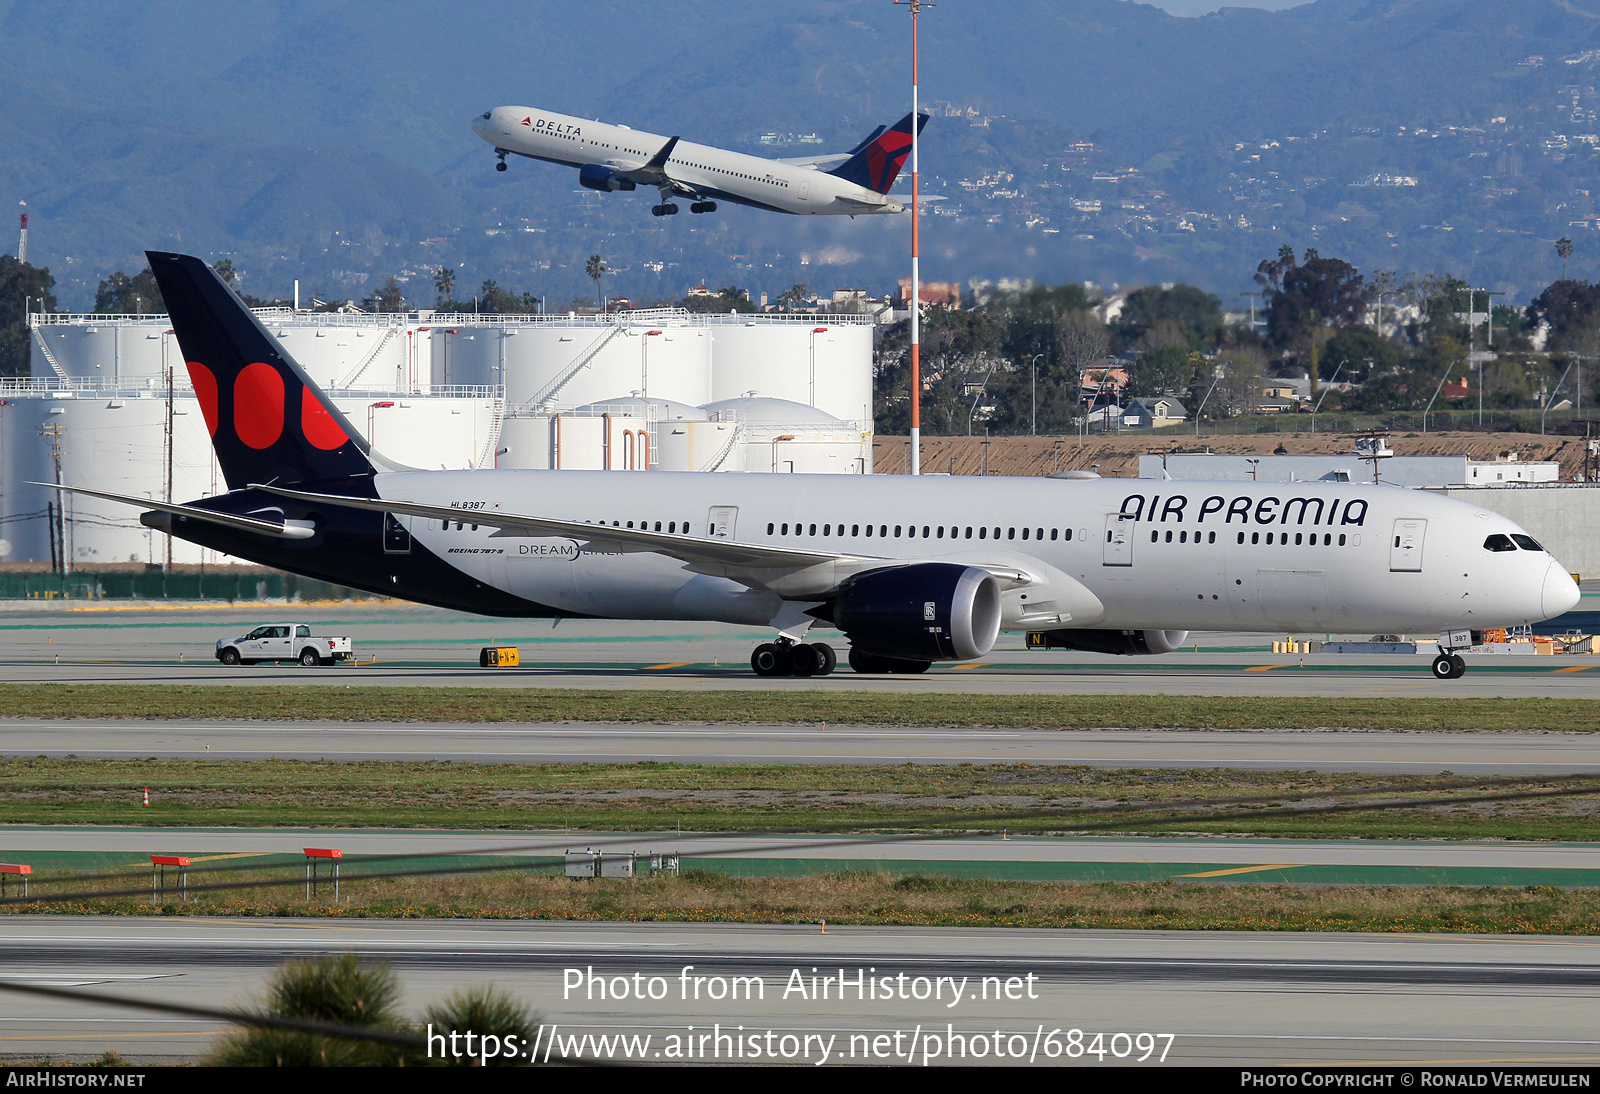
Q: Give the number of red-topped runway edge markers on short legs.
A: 3